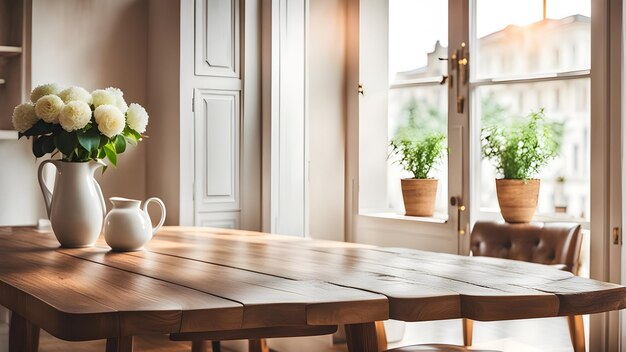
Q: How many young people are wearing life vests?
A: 0